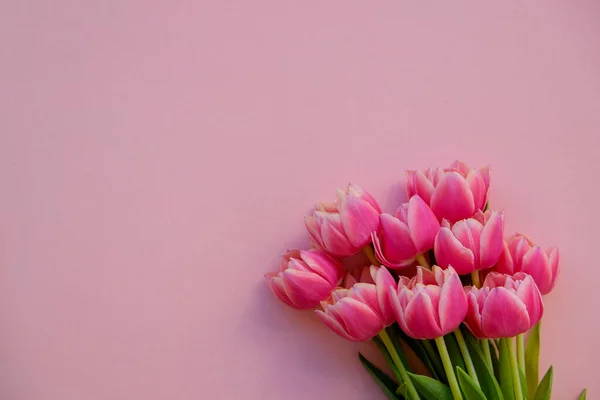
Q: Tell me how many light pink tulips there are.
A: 9